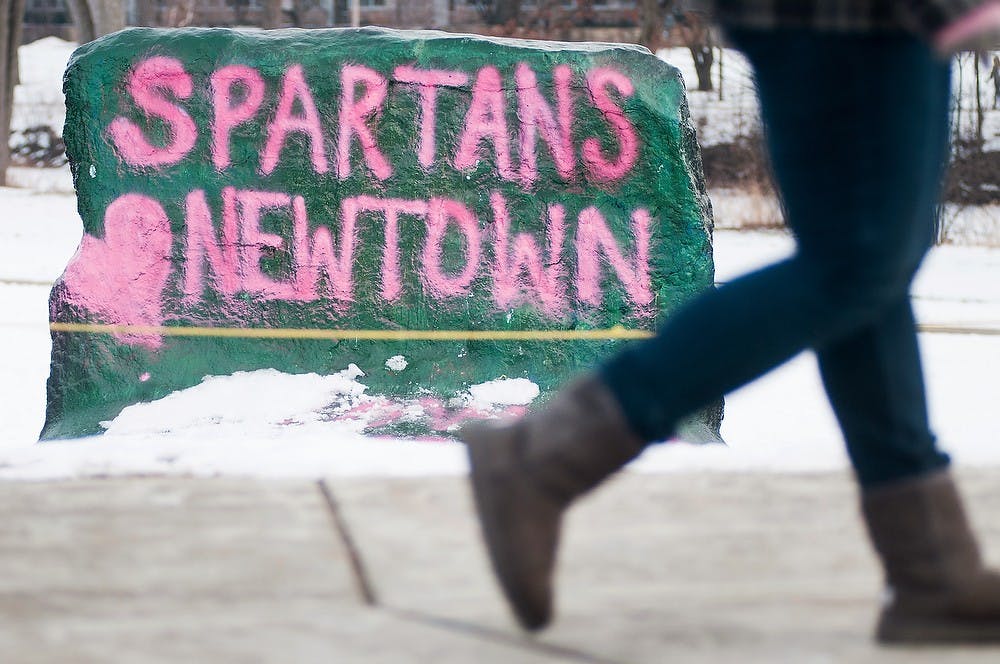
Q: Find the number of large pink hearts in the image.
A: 1